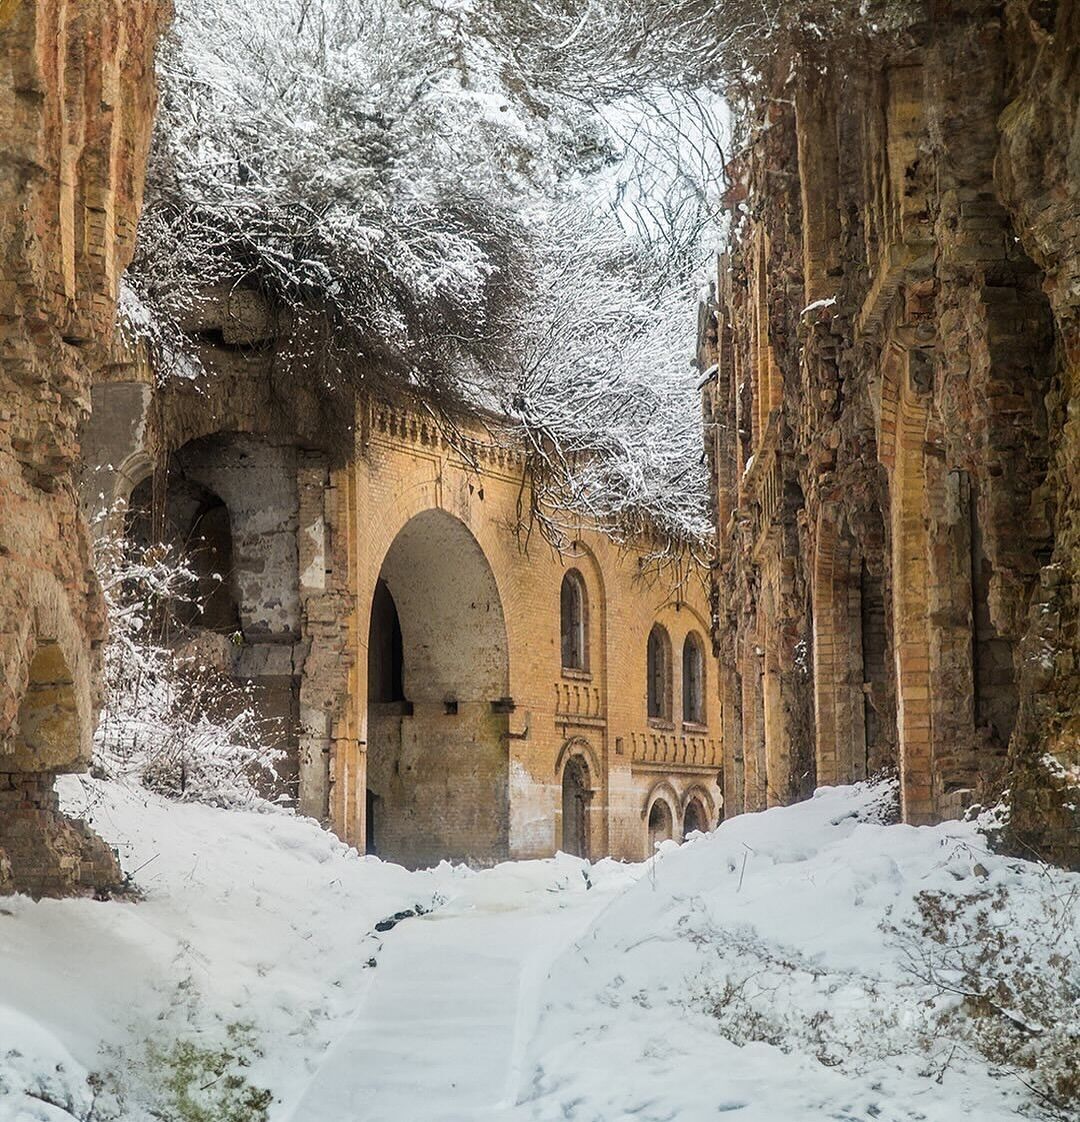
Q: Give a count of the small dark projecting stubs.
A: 3